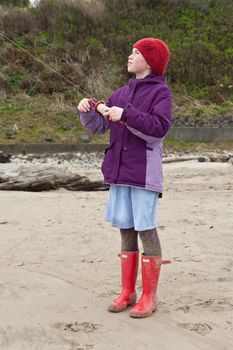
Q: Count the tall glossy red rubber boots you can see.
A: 2